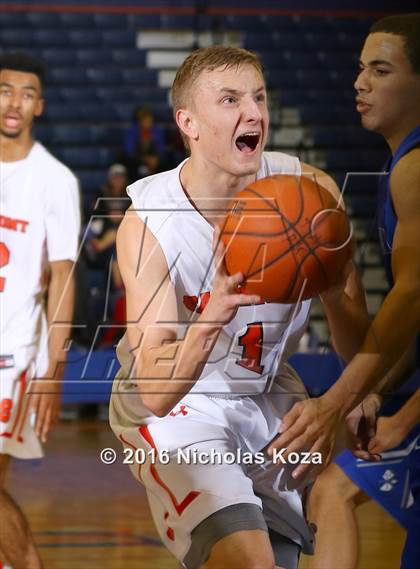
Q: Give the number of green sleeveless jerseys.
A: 0